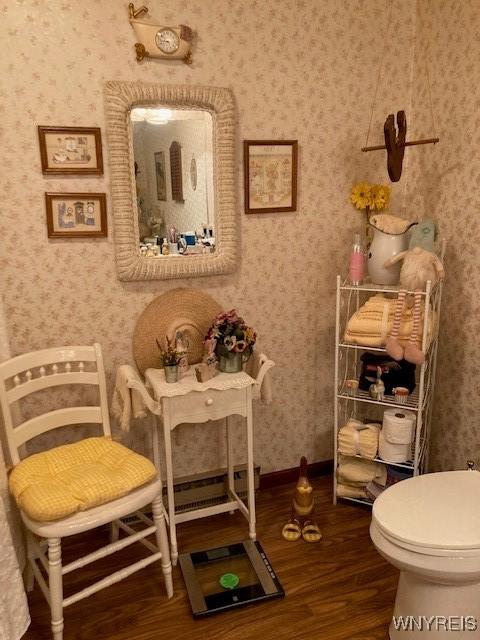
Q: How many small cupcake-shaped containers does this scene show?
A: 2